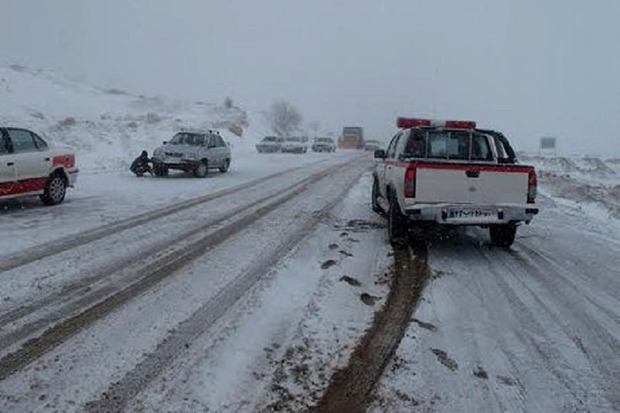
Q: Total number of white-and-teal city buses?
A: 0